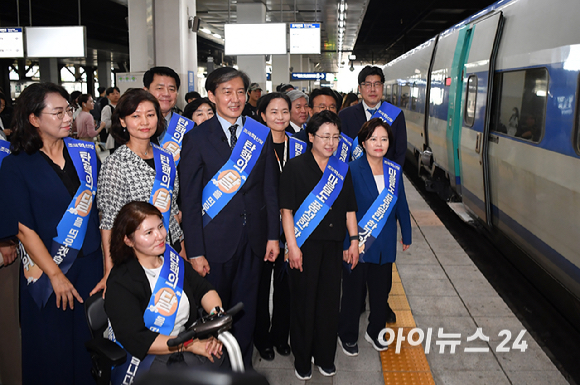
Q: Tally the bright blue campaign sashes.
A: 11